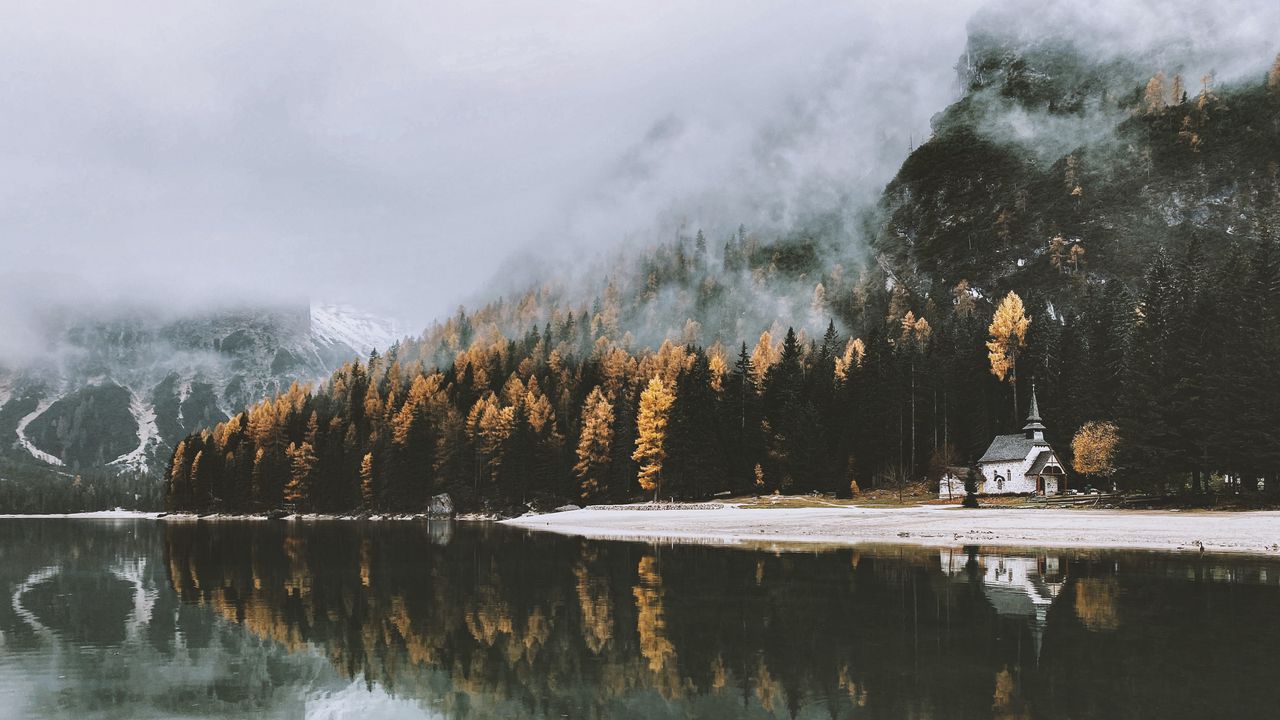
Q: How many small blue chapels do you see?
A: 0